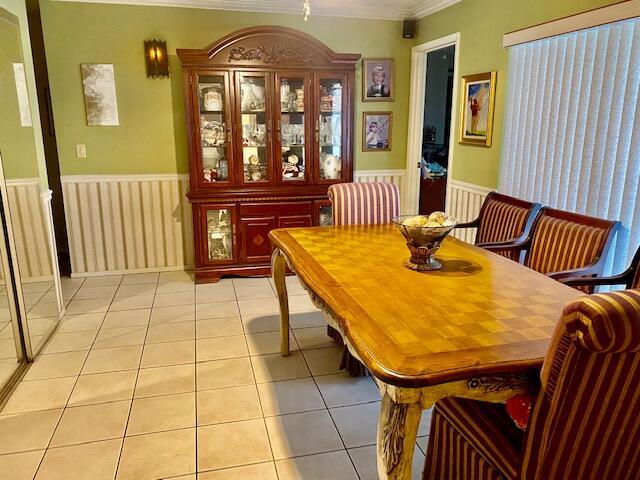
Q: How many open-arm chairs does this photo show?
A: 3